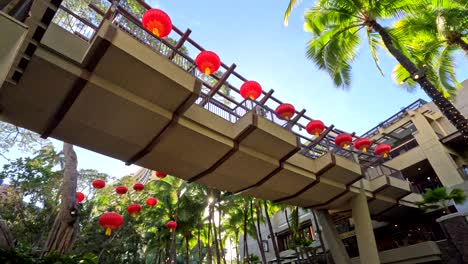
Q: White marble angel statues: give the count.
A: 0